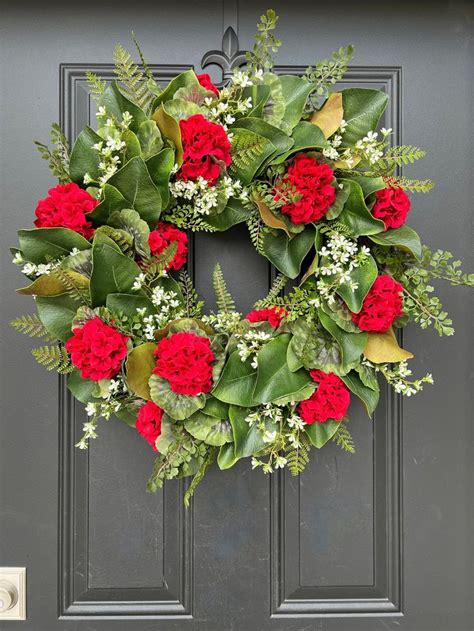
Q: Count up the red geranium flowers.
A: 12